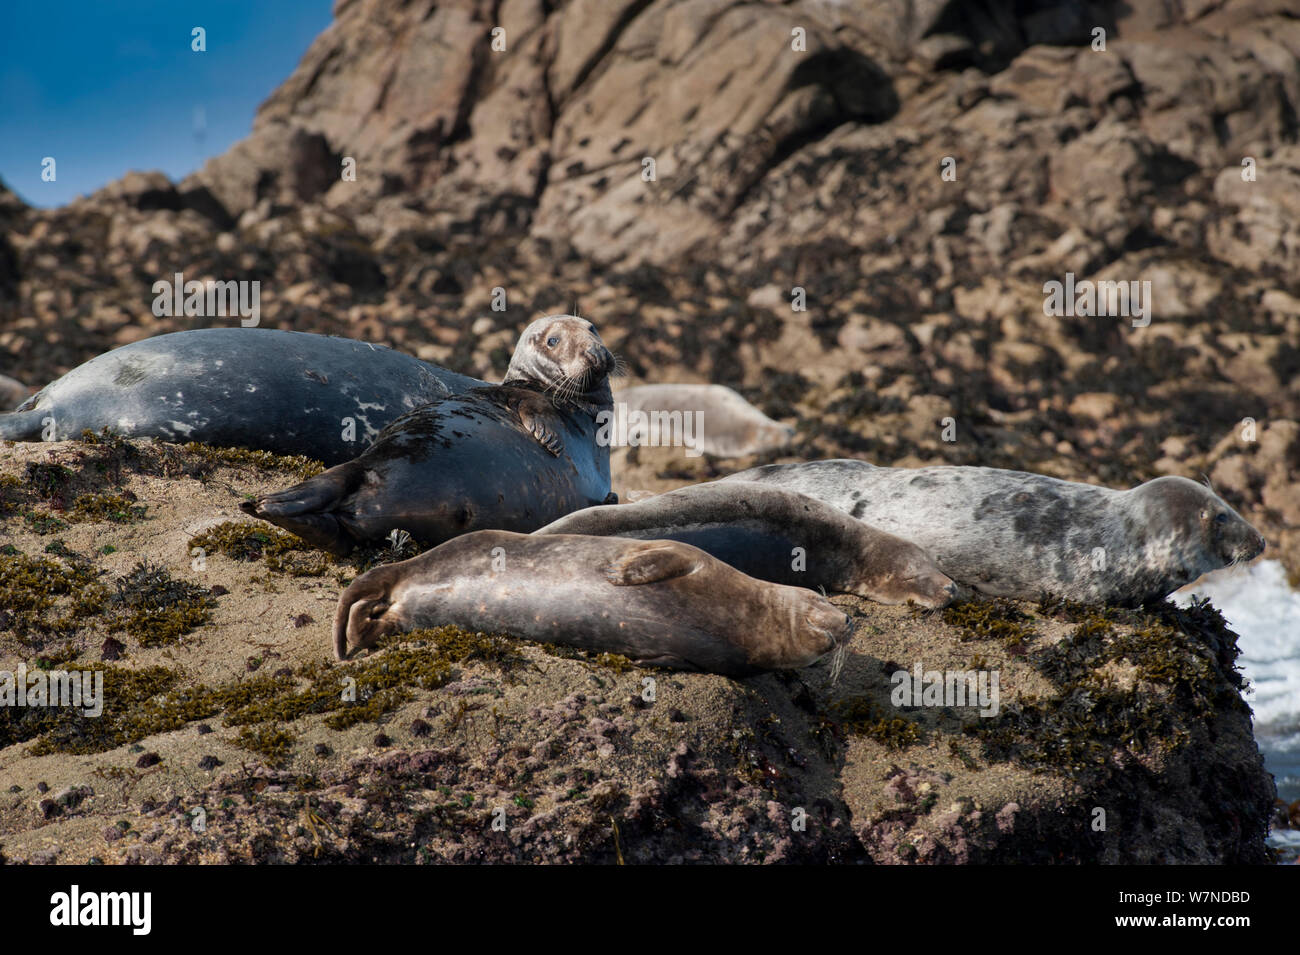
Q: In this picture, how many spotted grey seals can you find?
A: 2